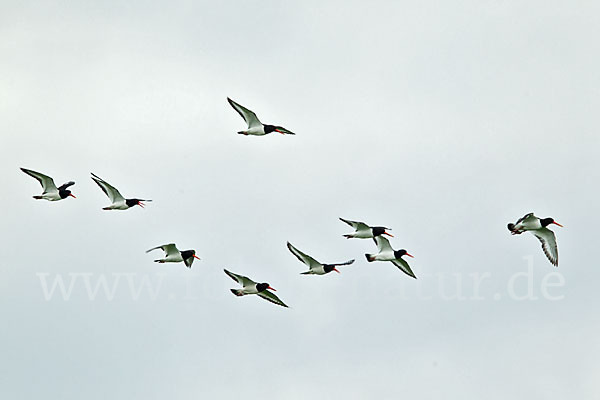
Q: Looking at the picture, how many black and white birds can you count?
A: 9